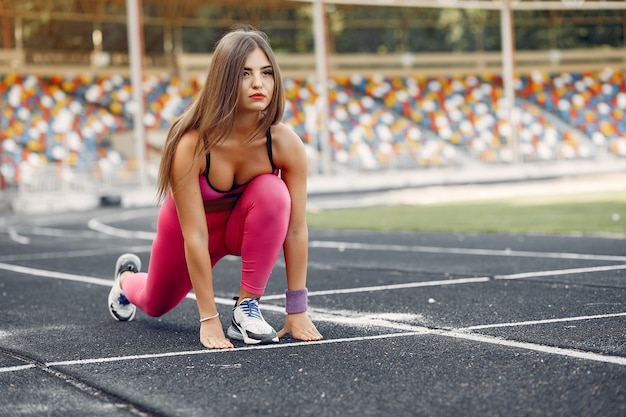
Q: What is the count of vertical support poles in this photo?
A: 3